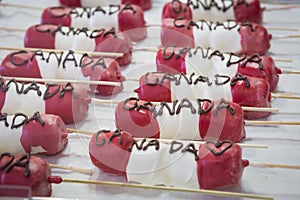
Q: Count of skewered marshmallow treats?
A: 13